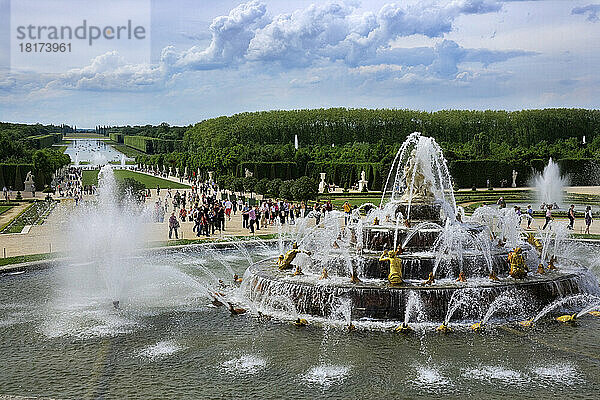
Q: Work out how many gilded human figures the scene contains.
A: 4